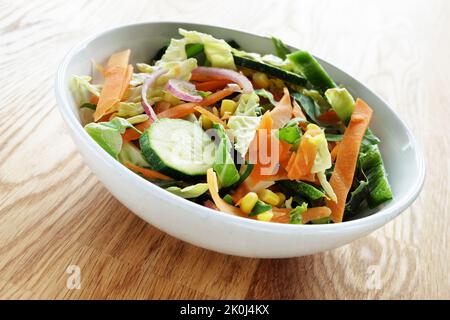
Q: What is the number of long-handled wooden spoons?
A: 0